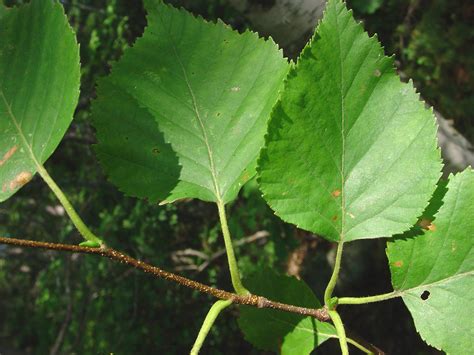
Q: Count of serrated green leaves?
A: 5